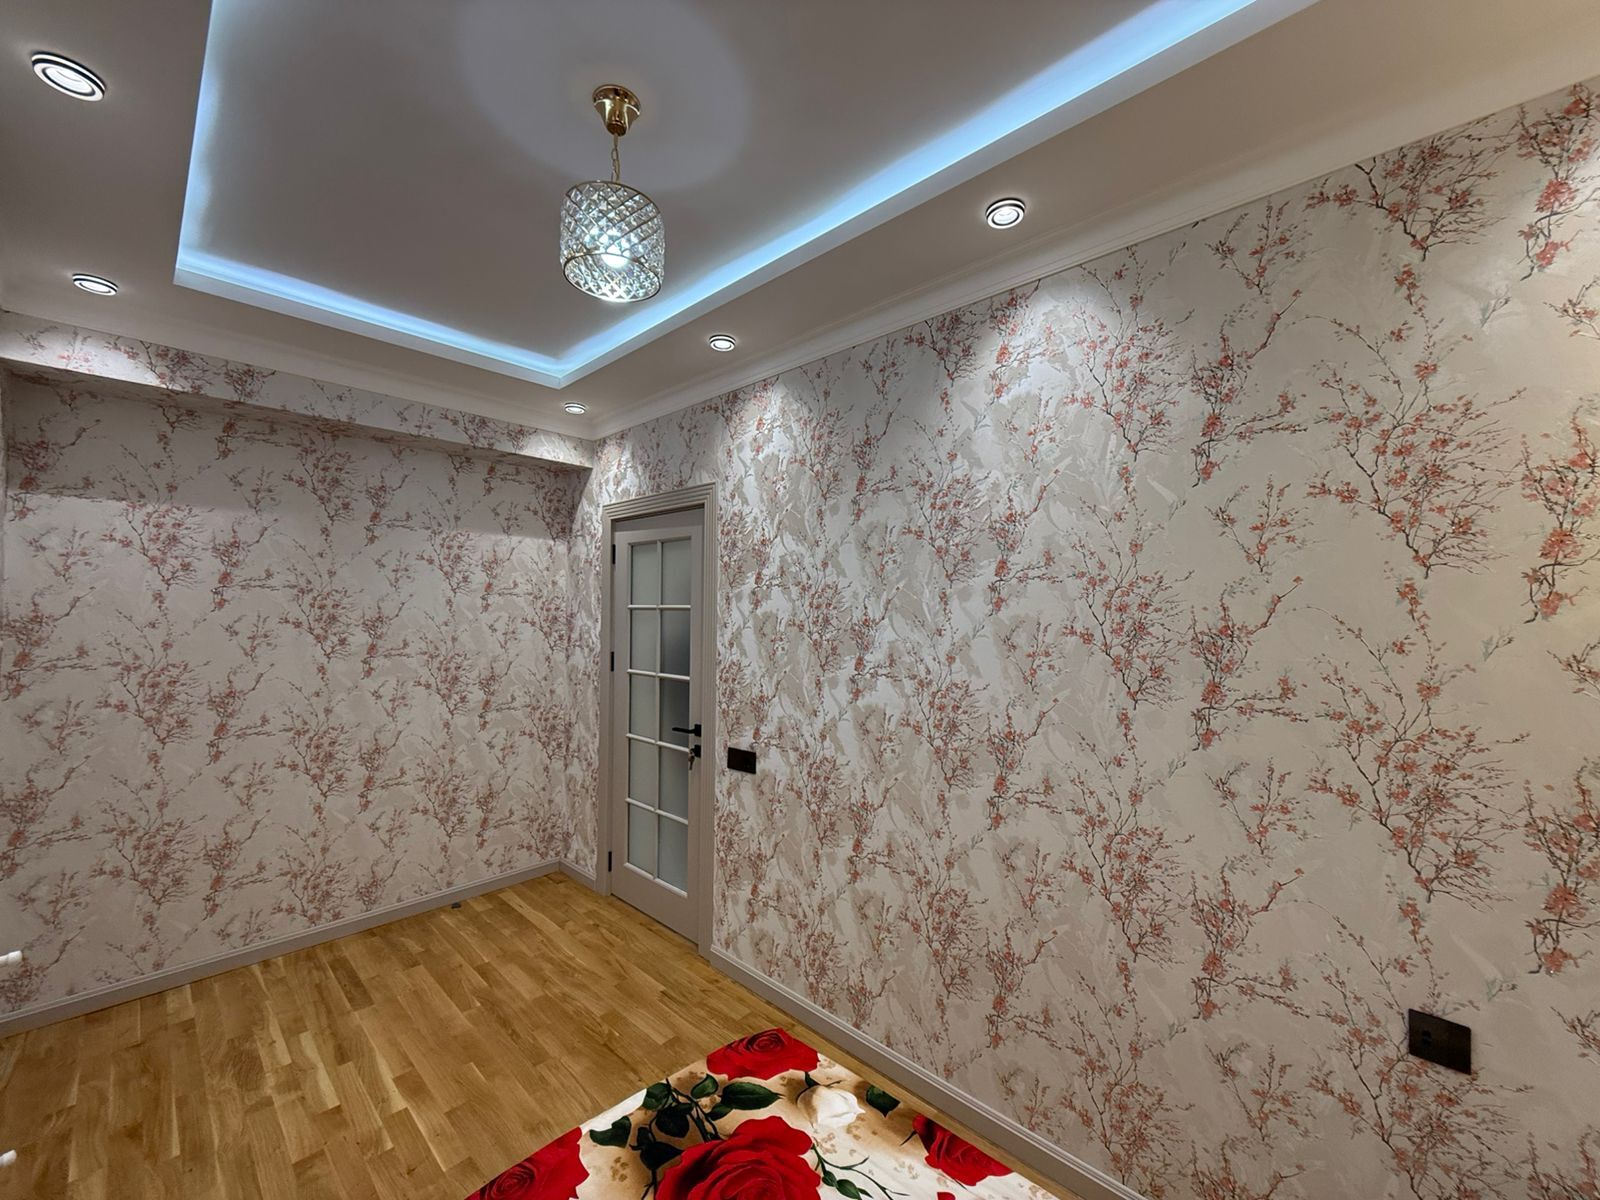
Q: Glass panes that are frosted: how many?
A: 10